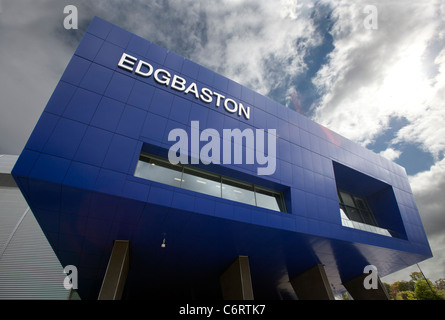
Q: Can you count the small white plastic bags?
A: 0